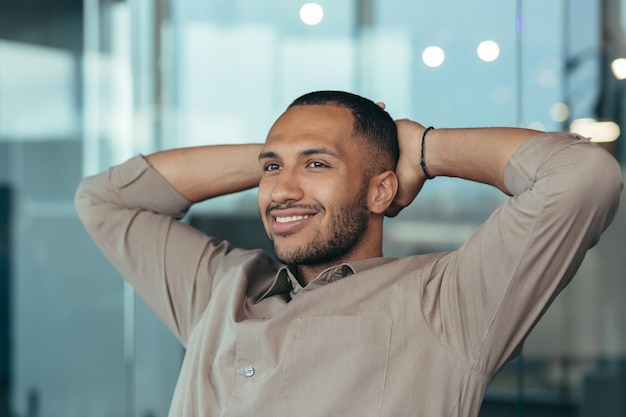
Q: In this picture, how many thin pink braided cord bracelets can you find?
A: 0